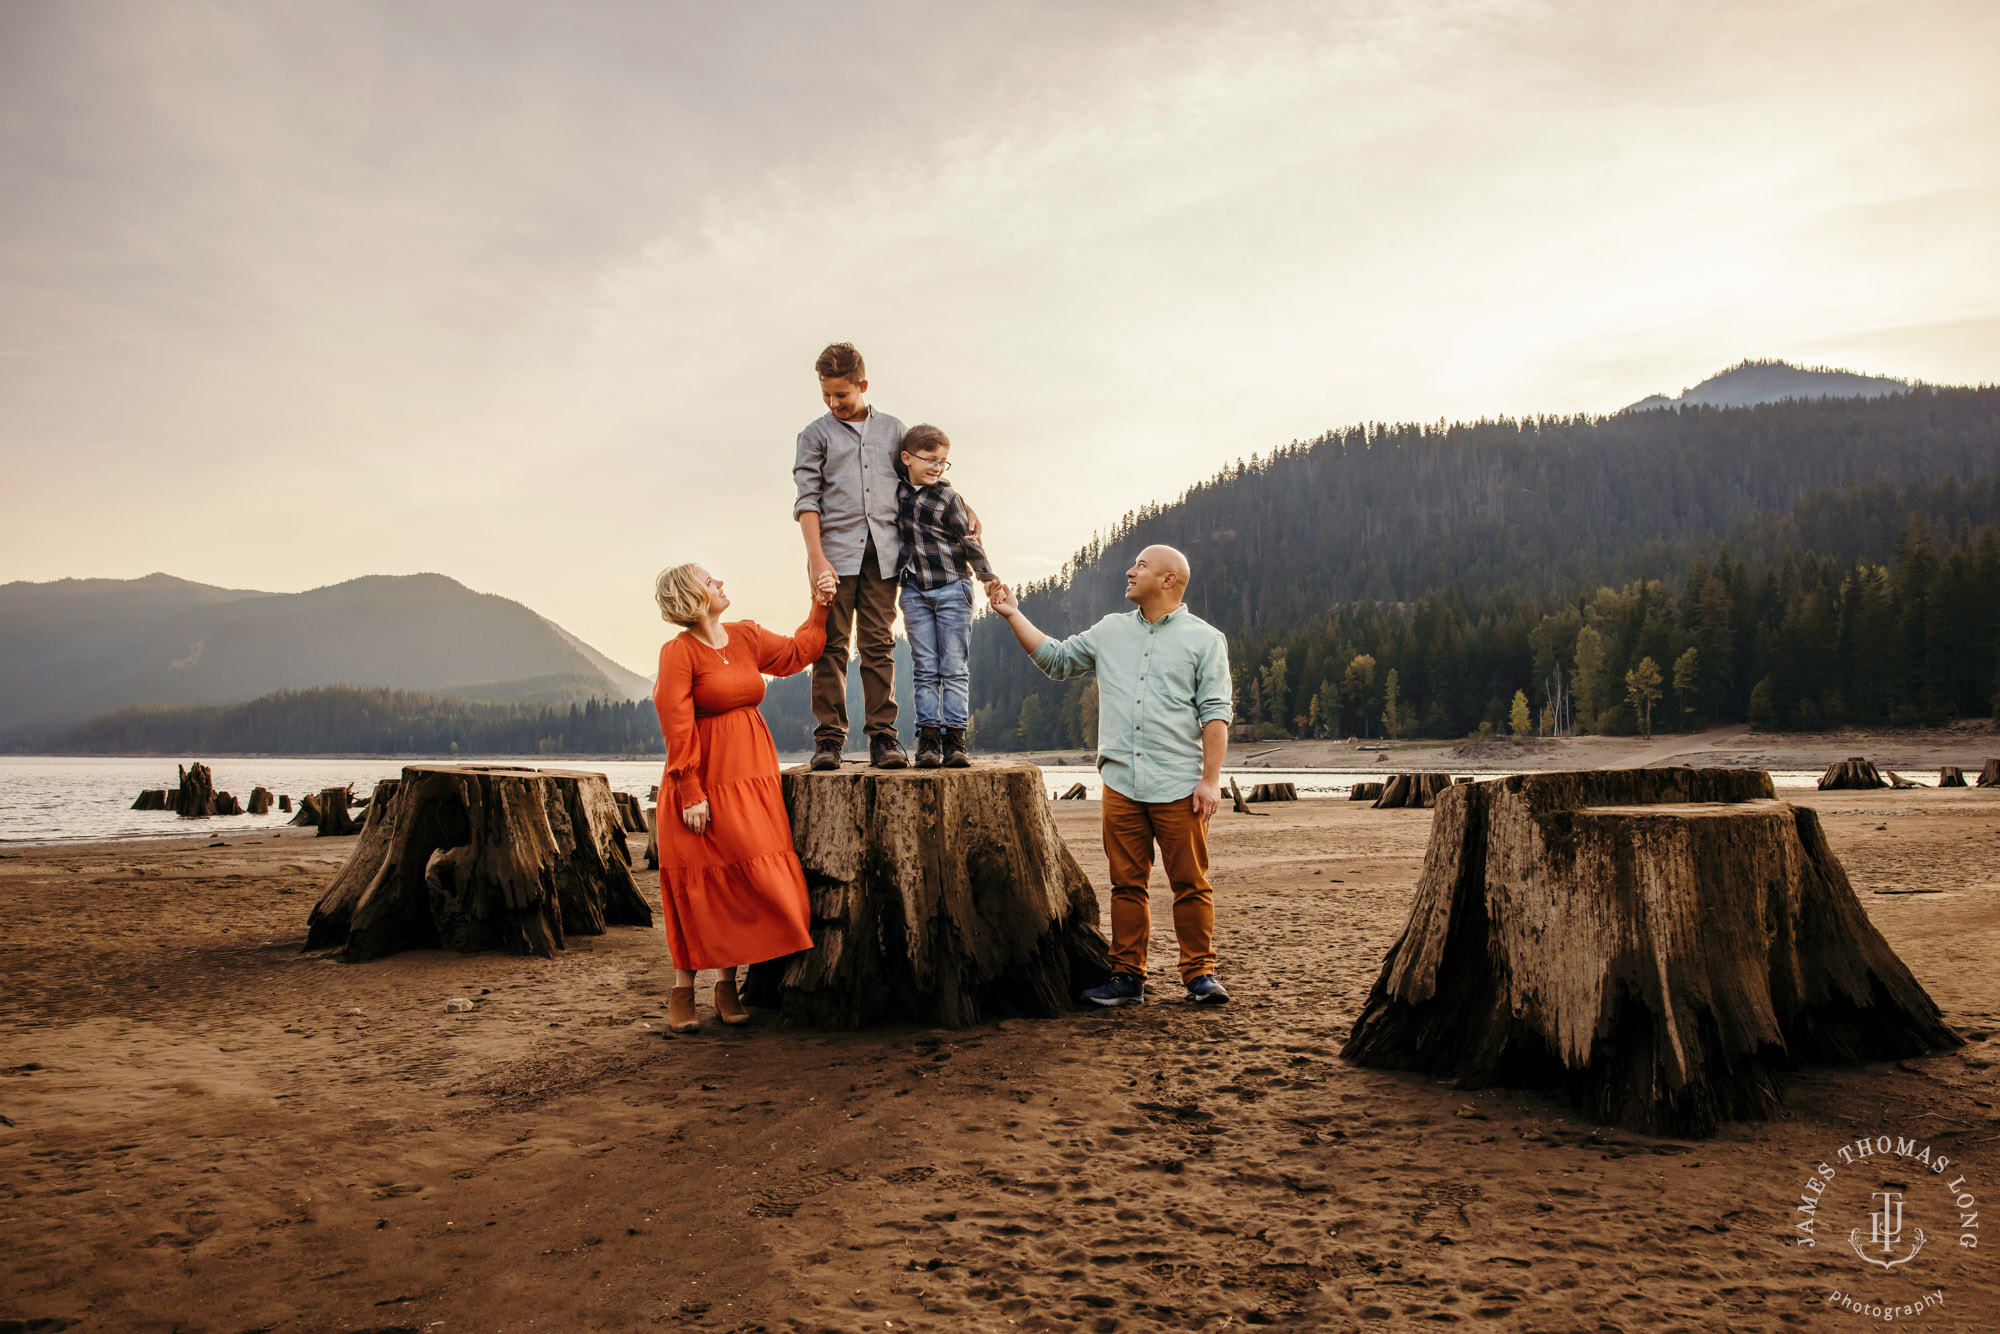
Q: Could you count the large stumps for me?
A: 3